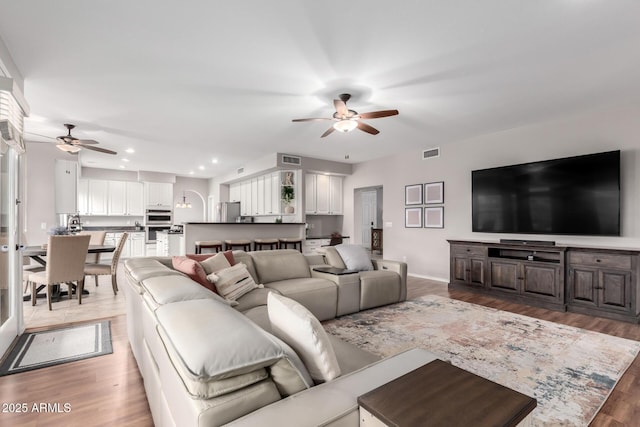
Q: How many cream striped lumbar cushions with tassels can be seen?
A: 1